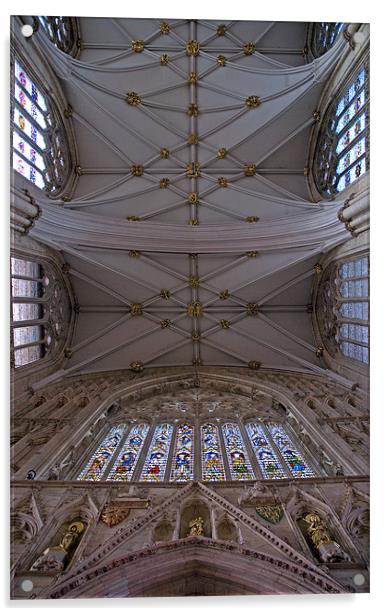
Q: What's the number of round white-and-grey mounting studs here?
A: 4